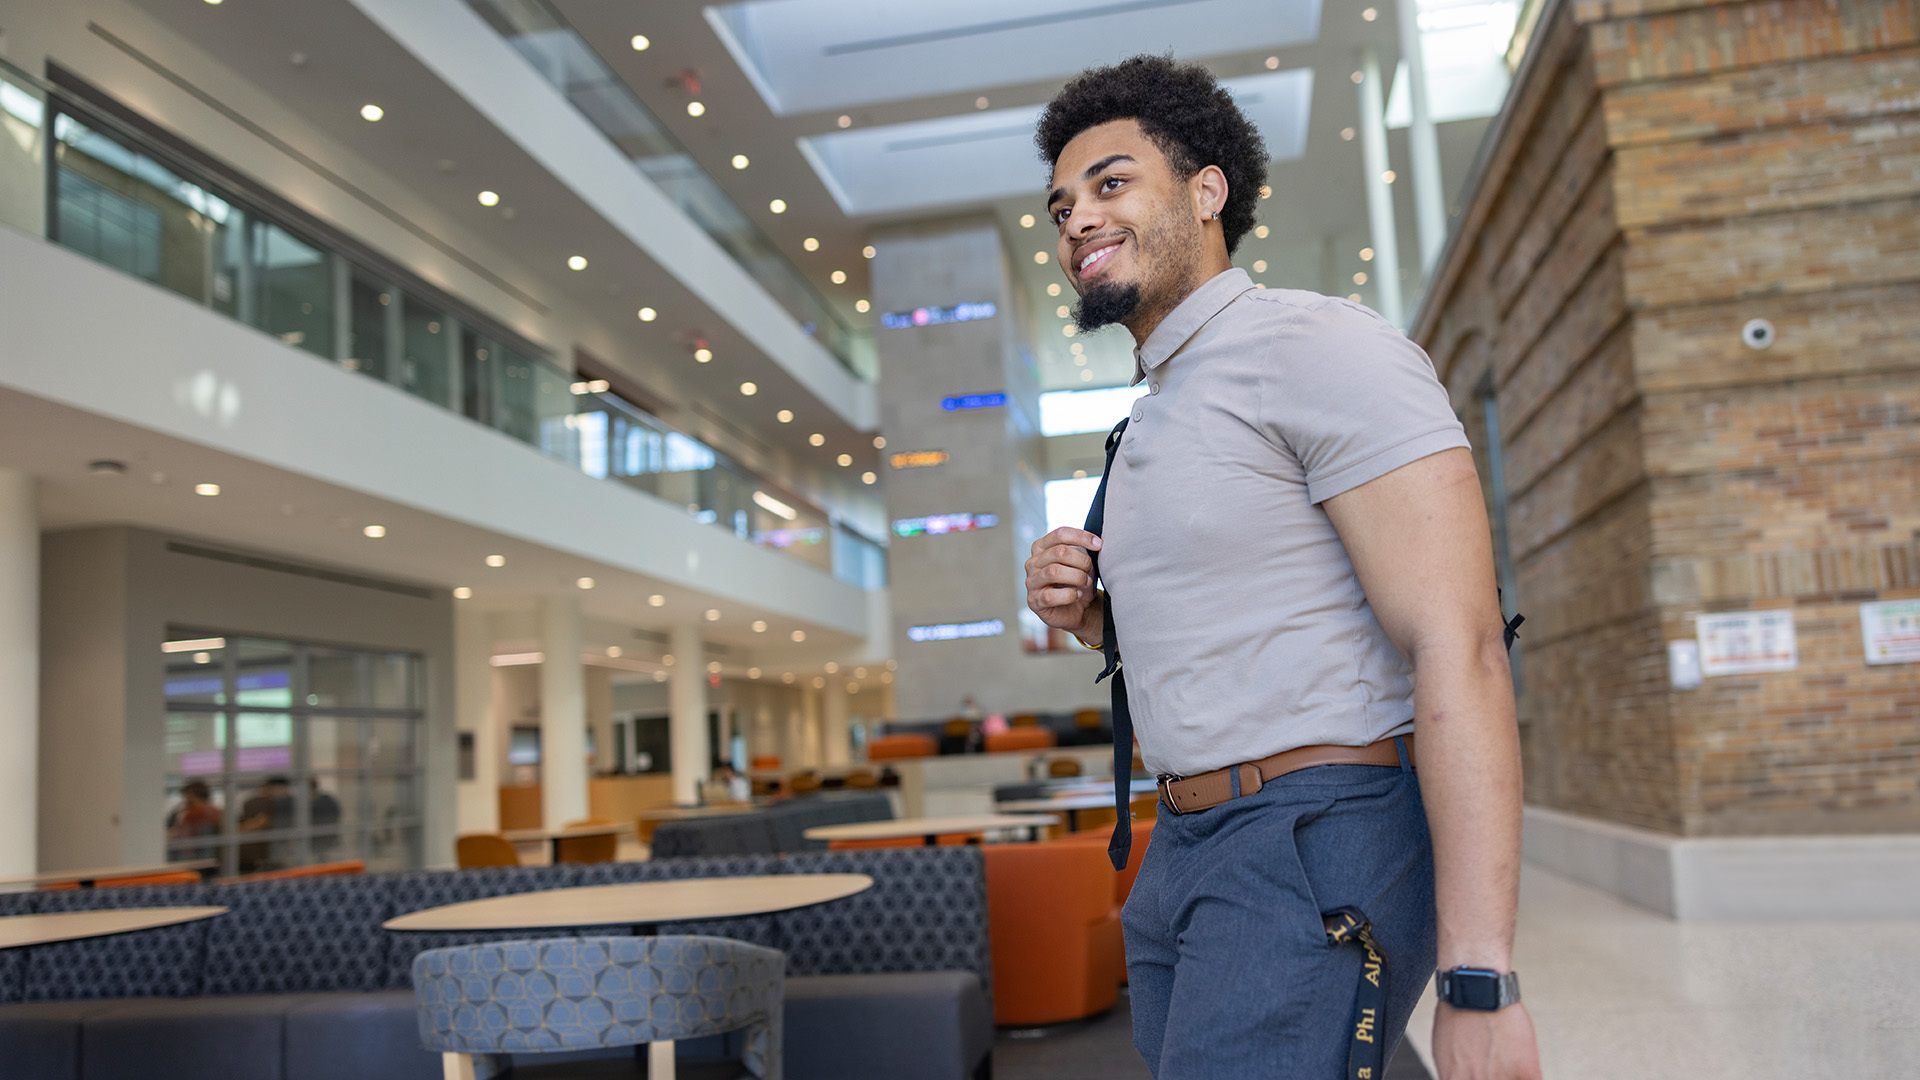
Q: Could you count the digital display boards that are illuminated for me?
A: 5